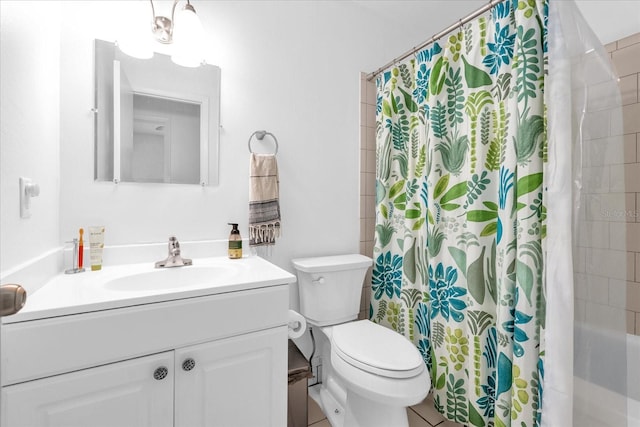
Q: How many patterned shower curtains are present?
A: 1